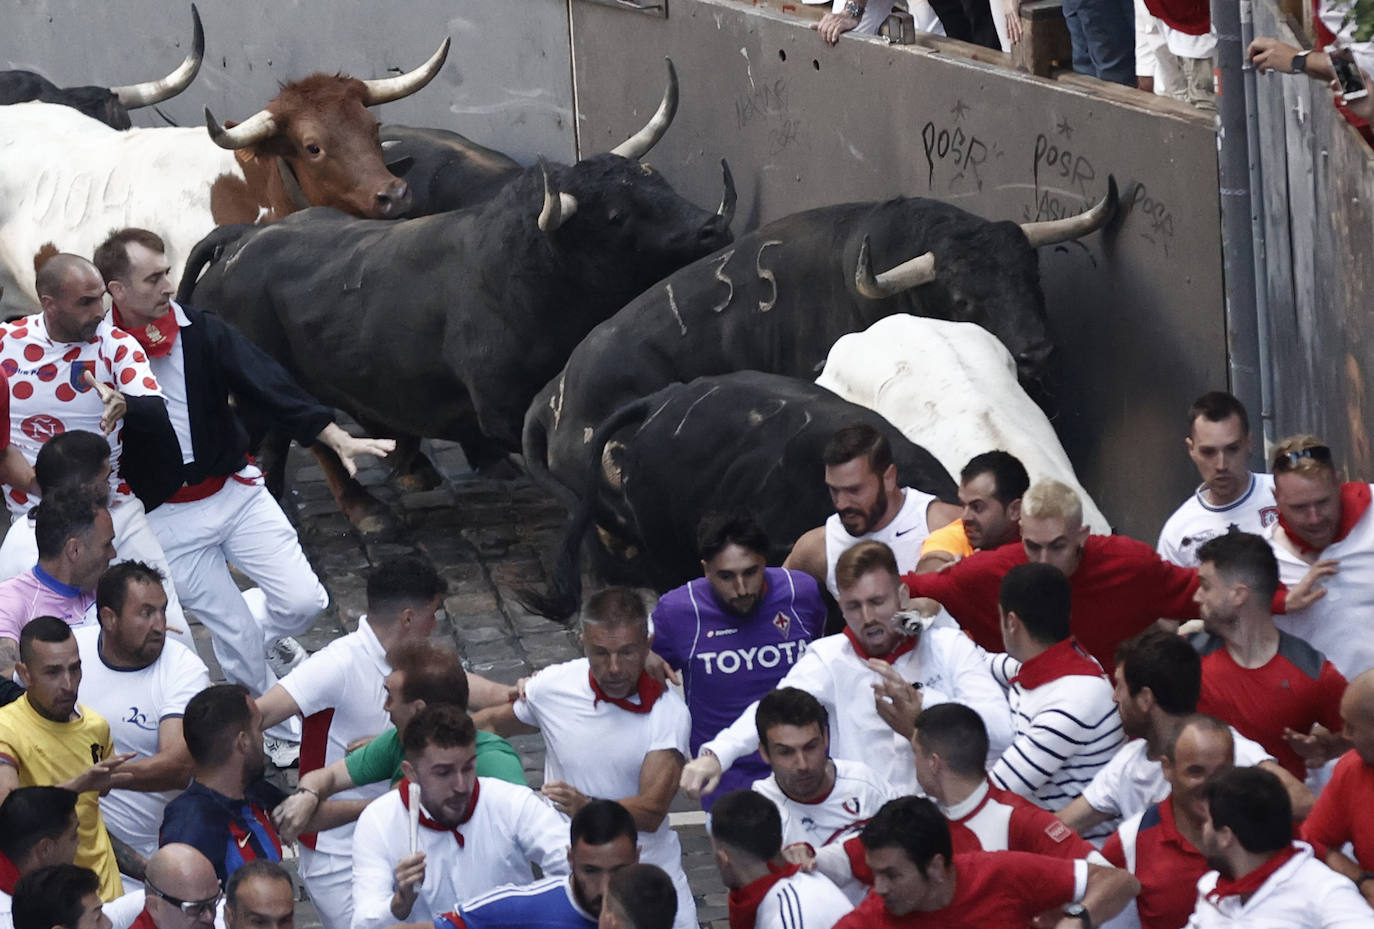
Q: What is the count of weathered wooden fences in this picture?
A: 1